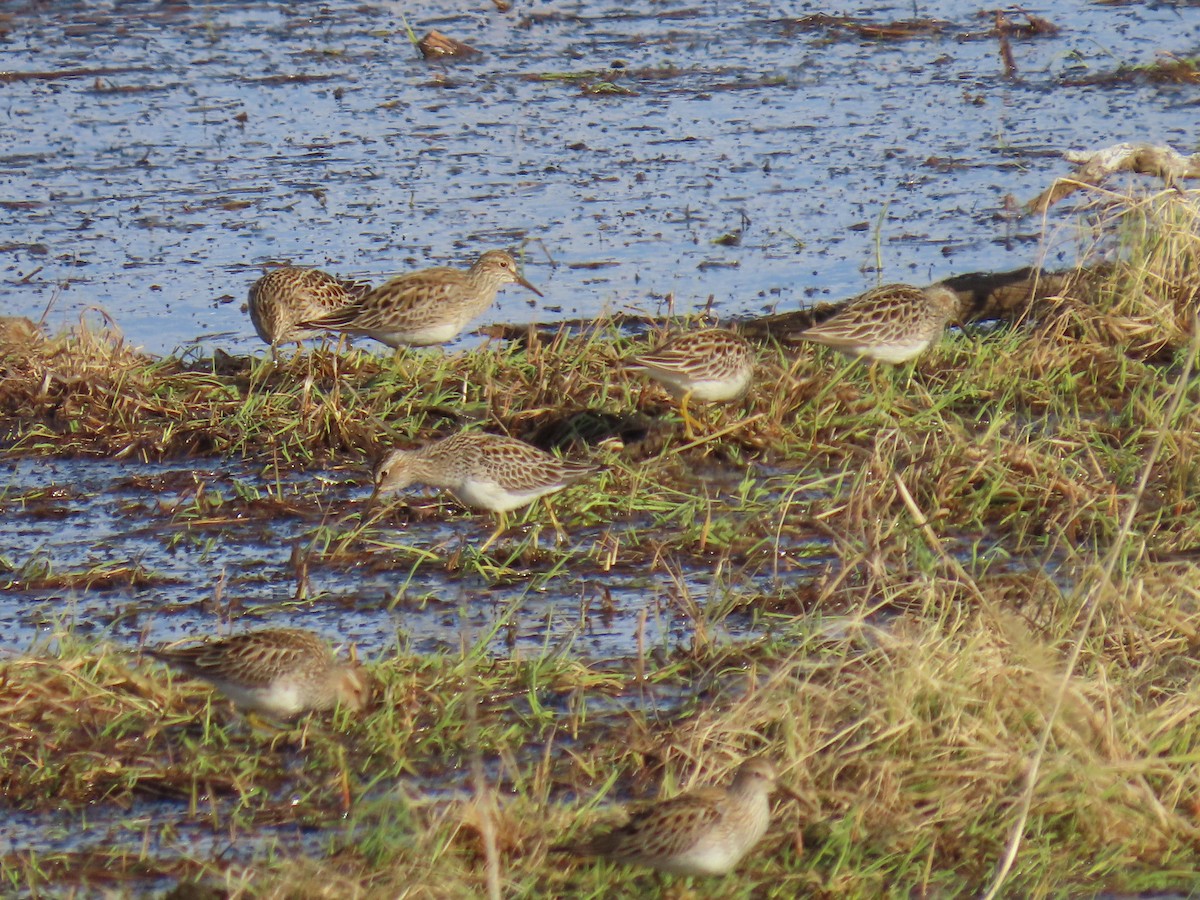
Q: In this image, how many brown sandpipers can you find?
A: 7